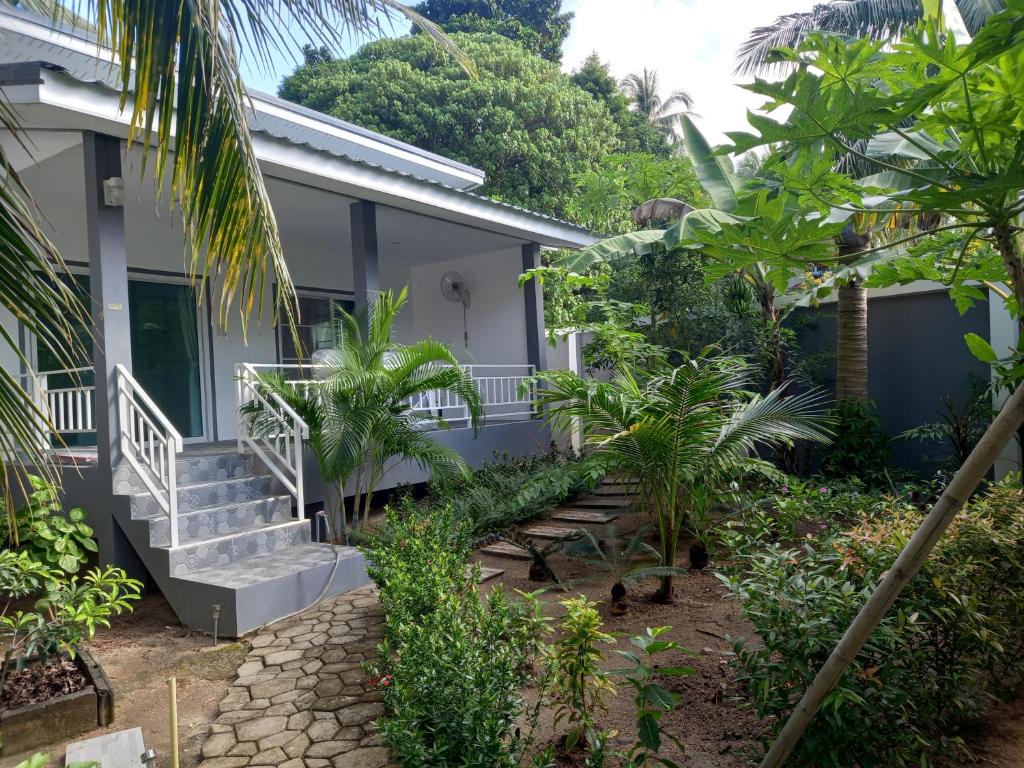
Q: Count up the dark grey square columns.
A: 3